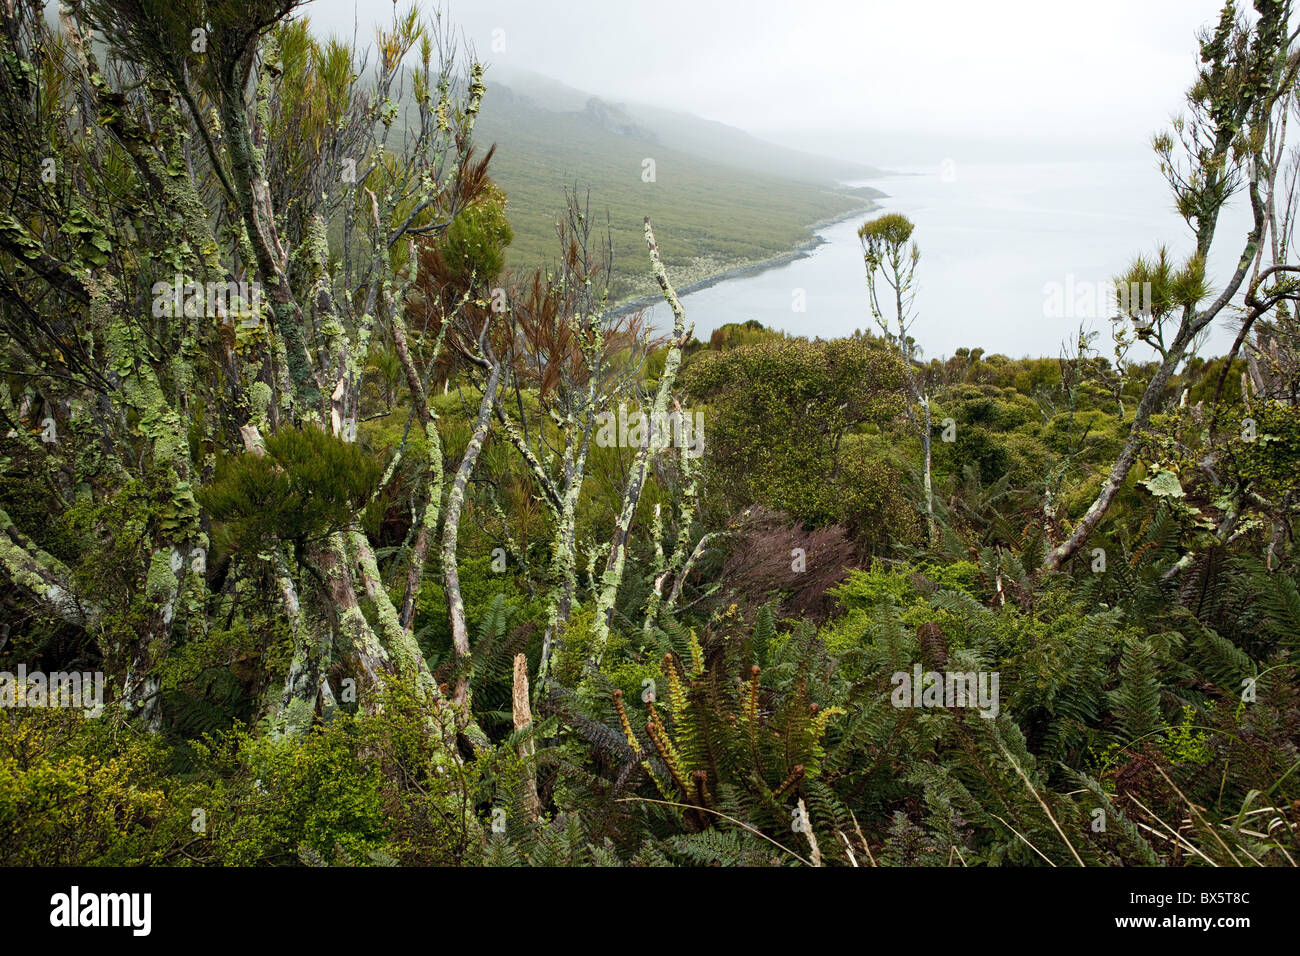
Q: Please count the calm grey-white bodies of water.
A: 1